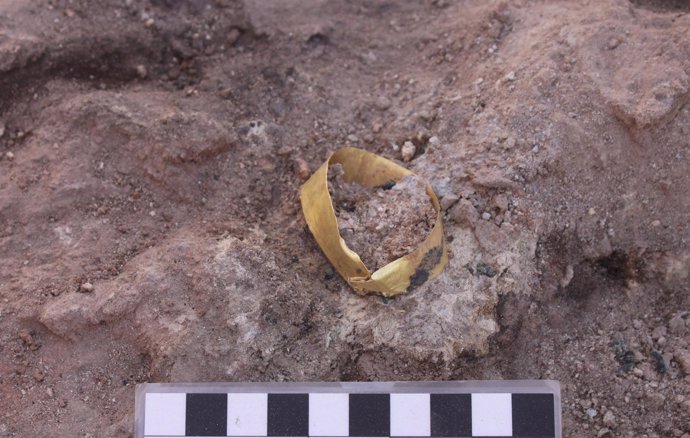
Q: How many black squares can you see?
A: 5